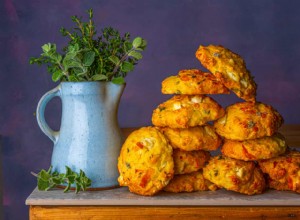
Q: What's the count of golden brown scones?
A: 11